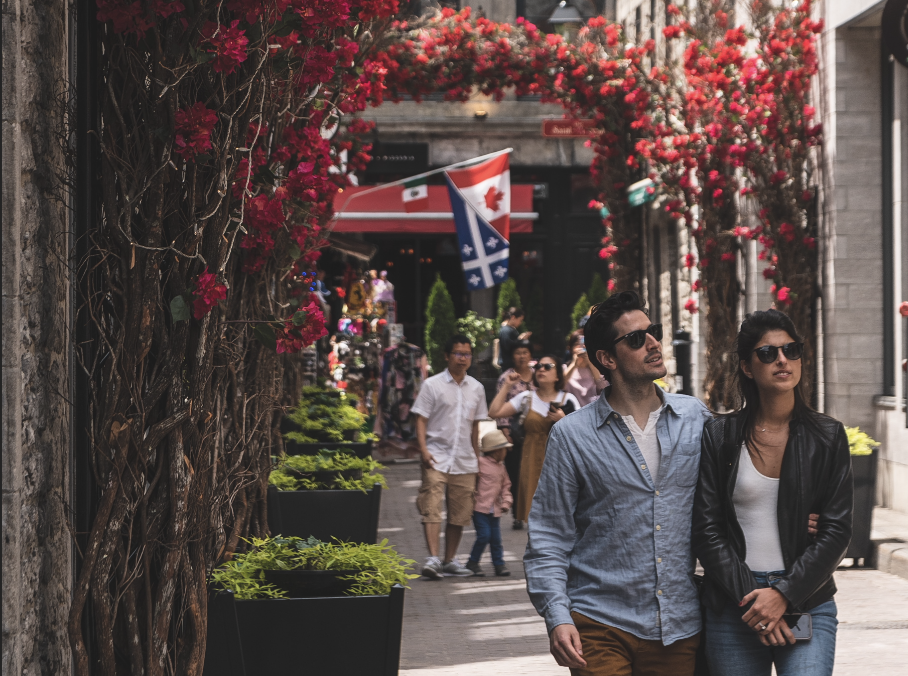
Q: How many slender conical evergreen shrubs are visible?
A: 4